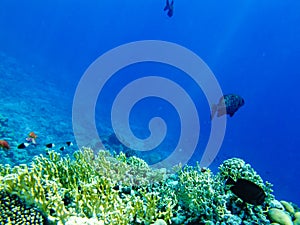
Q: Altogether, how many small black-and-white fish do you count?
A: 4